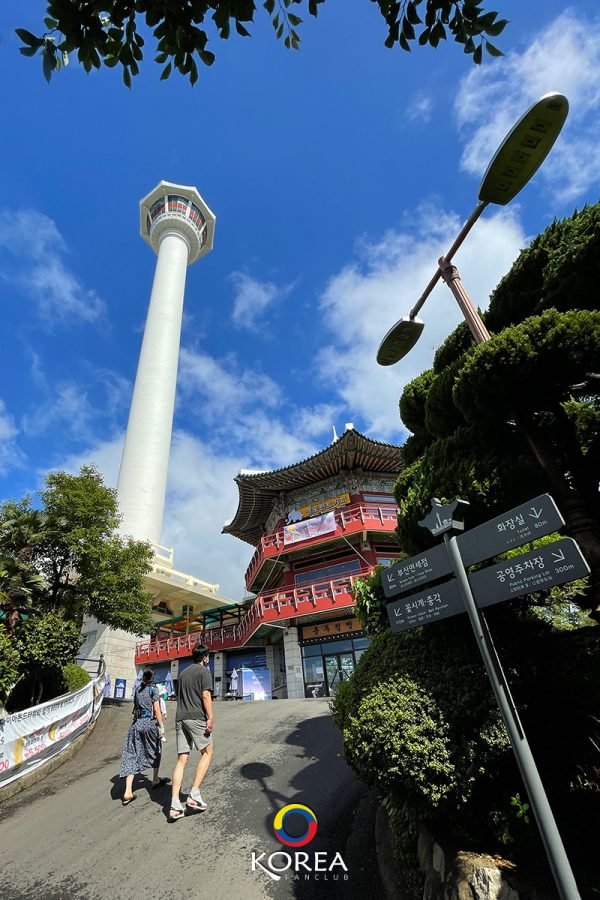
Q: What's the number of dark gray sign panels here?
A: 4